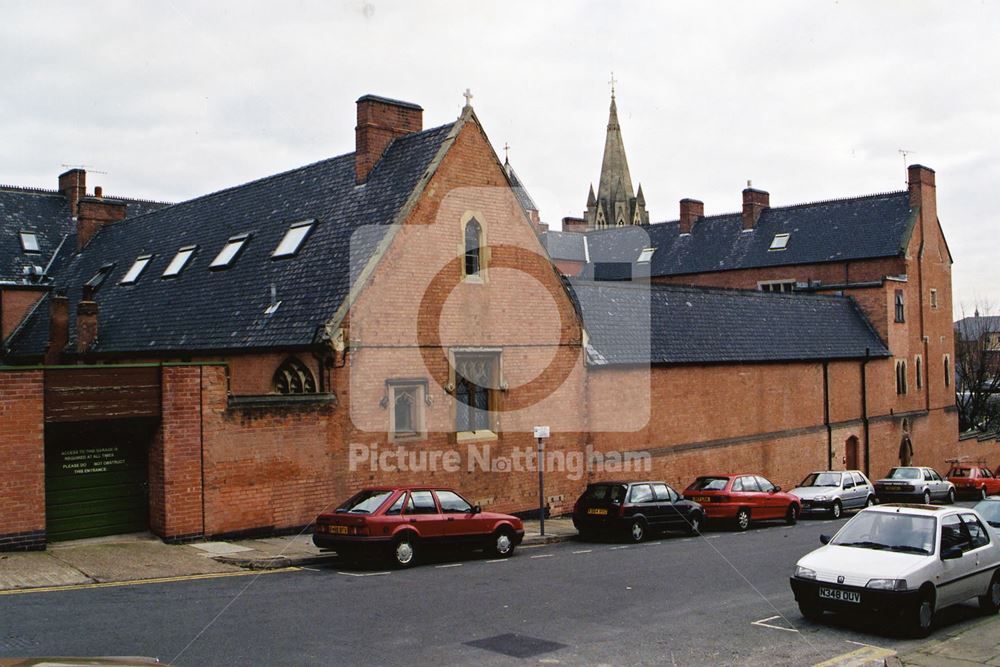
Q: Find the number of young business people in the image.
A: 0